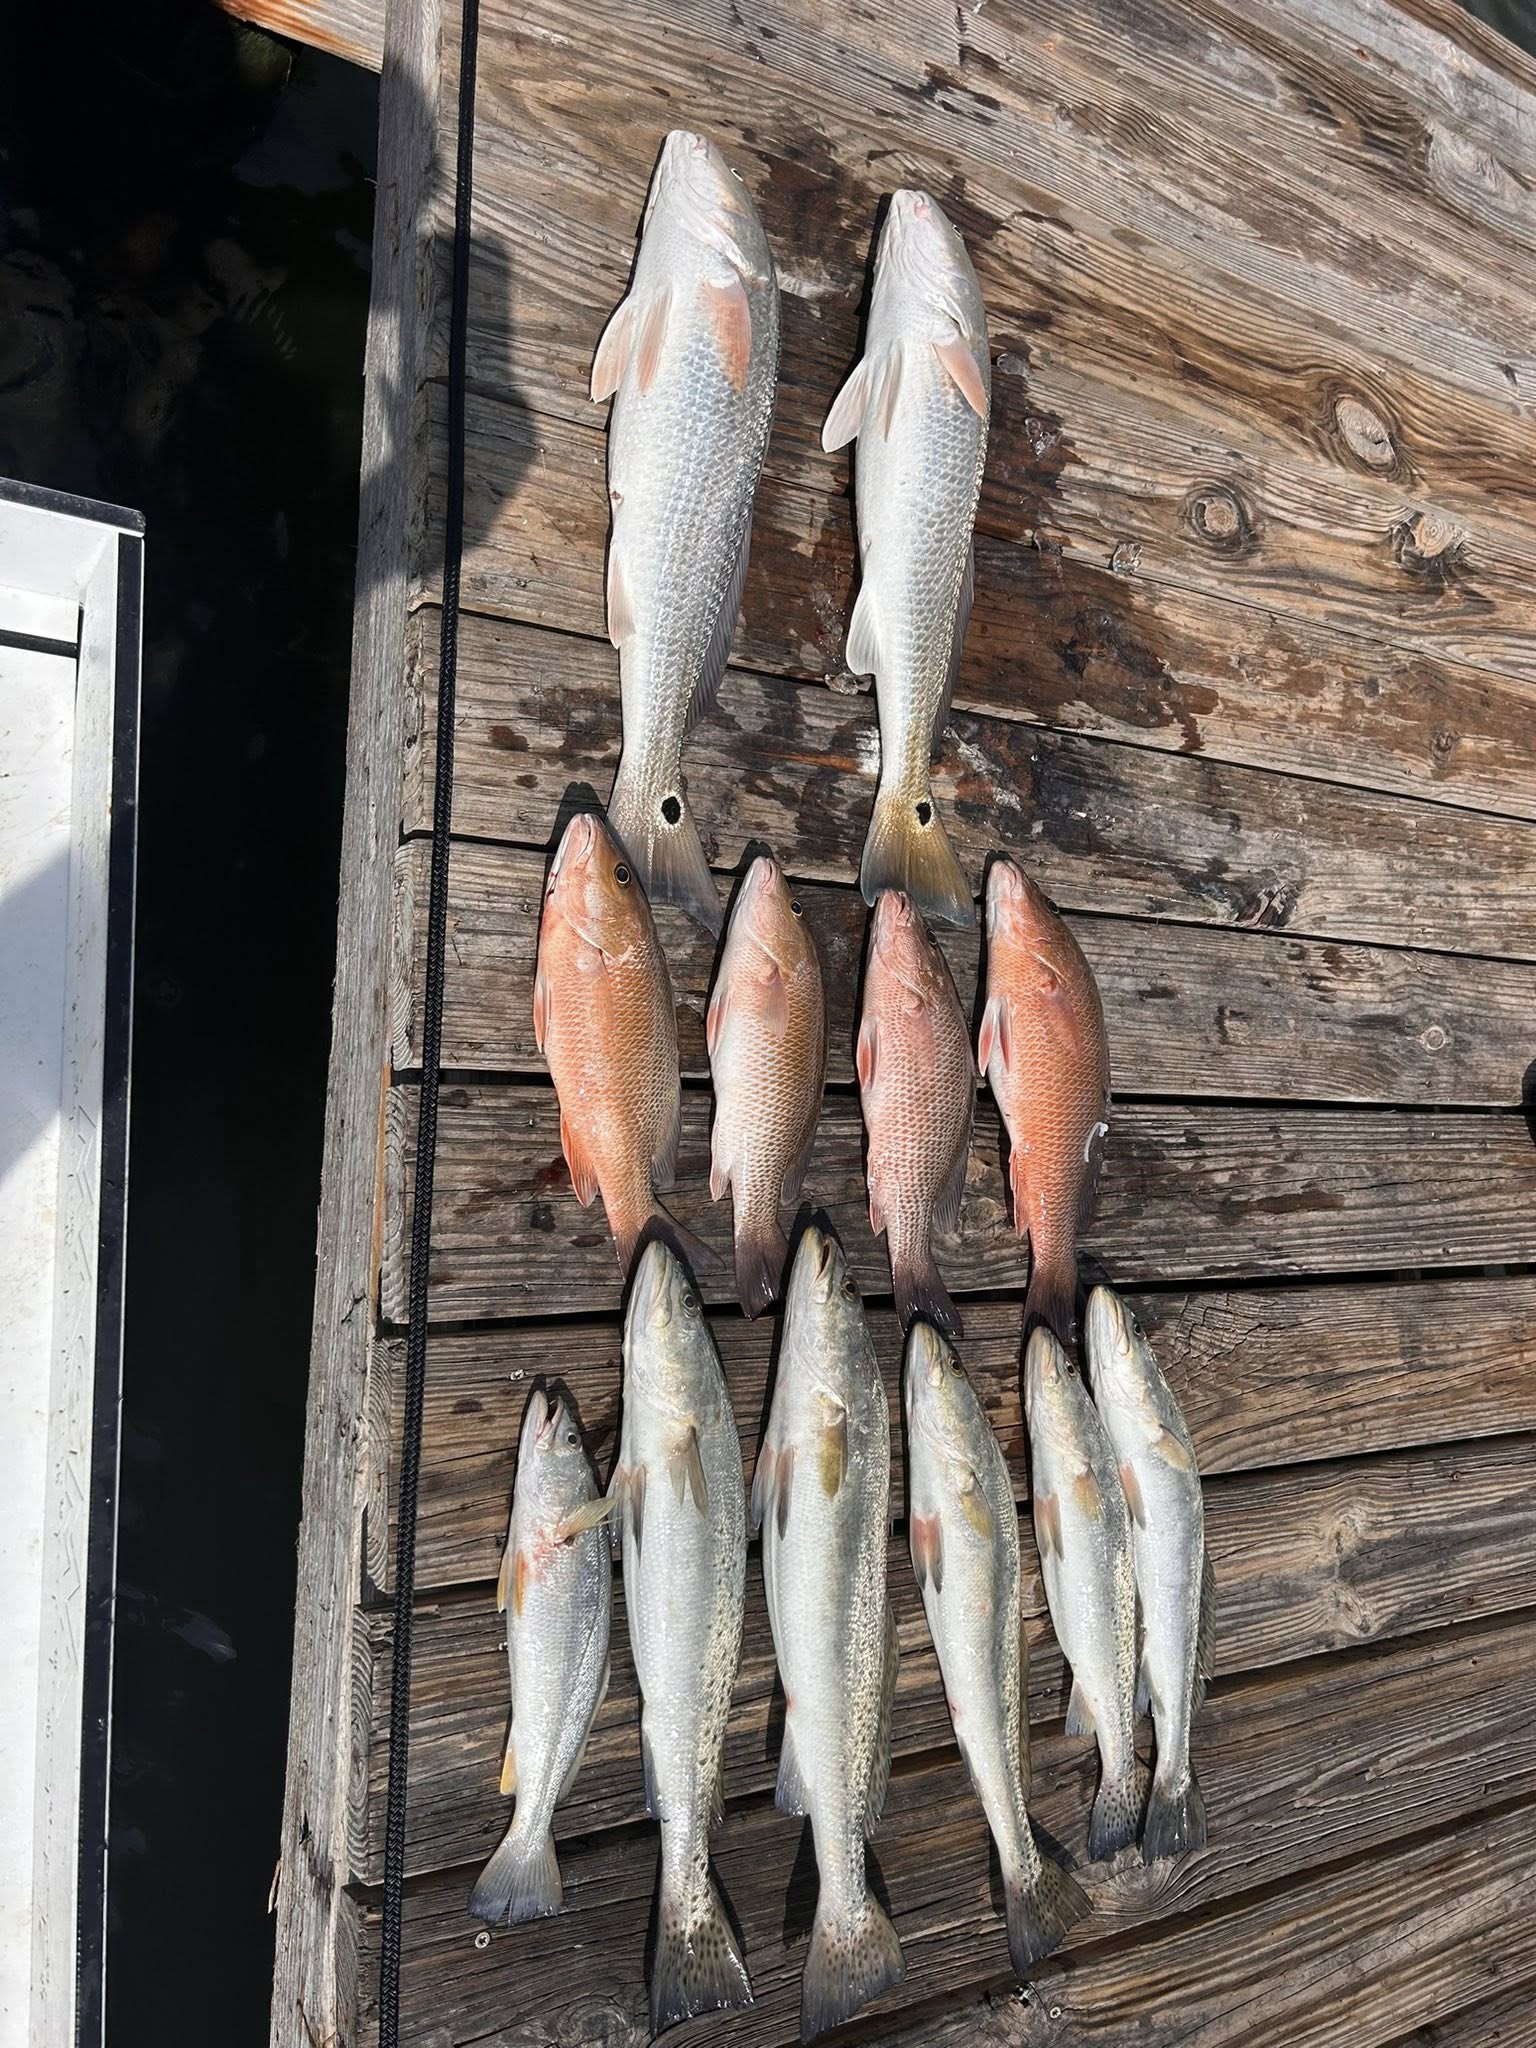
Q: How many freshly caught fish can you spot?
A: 12